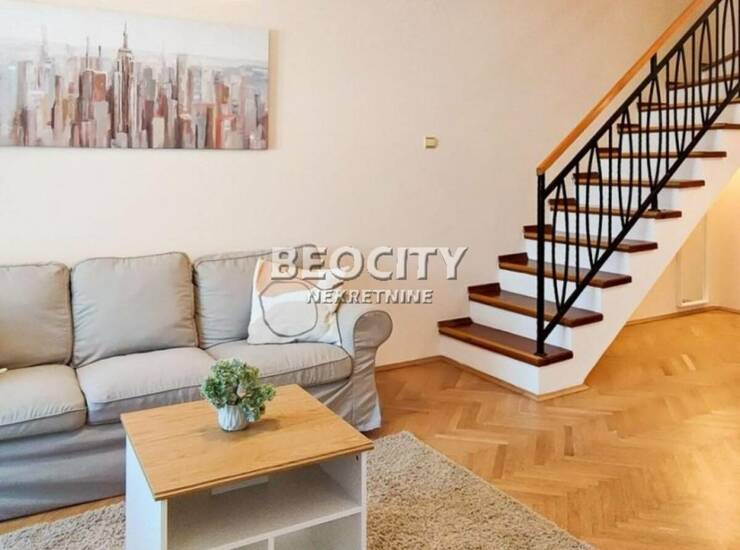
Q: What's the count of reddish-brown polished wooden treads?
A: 11